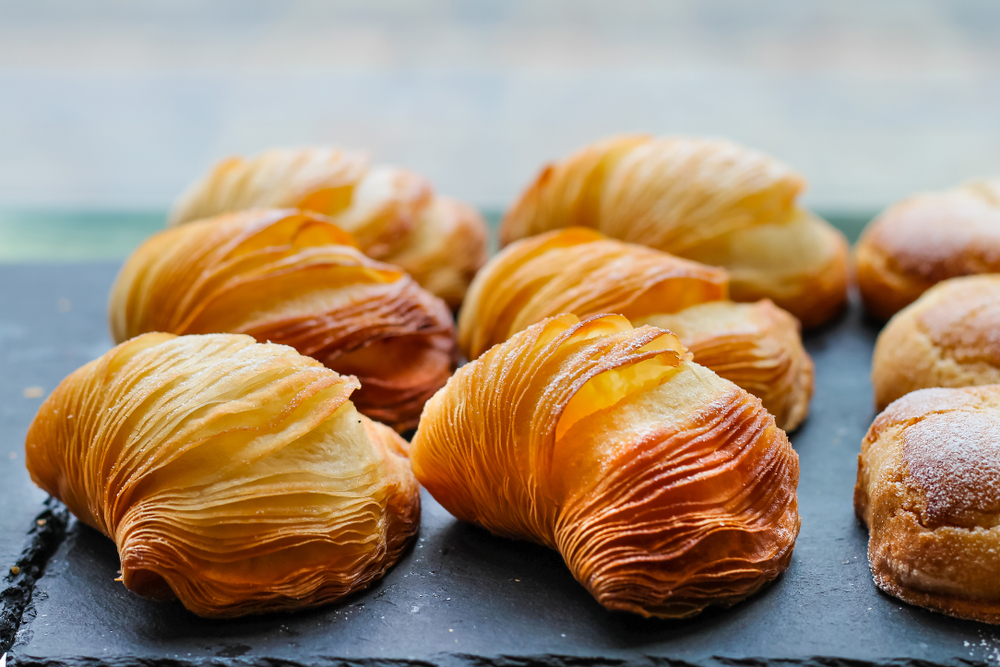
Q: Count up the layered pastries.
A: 6